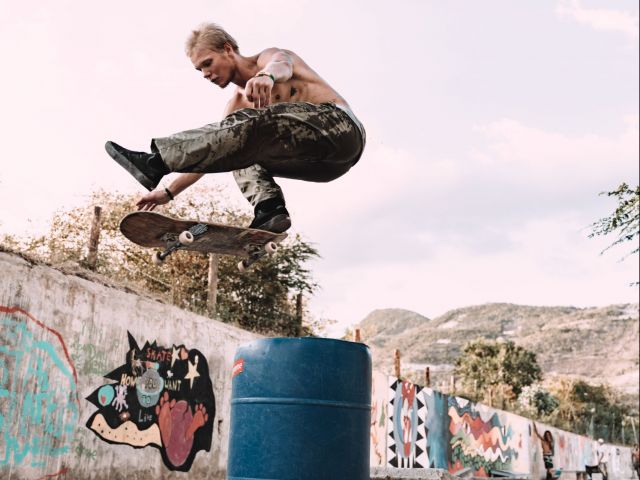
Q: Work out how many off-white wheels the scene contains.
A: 4